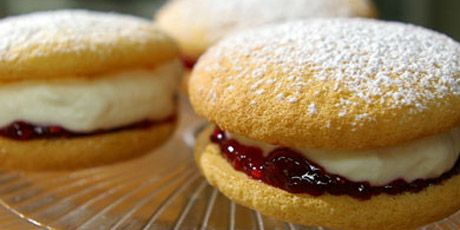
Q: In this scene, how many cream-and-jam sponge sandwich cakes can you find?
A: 3